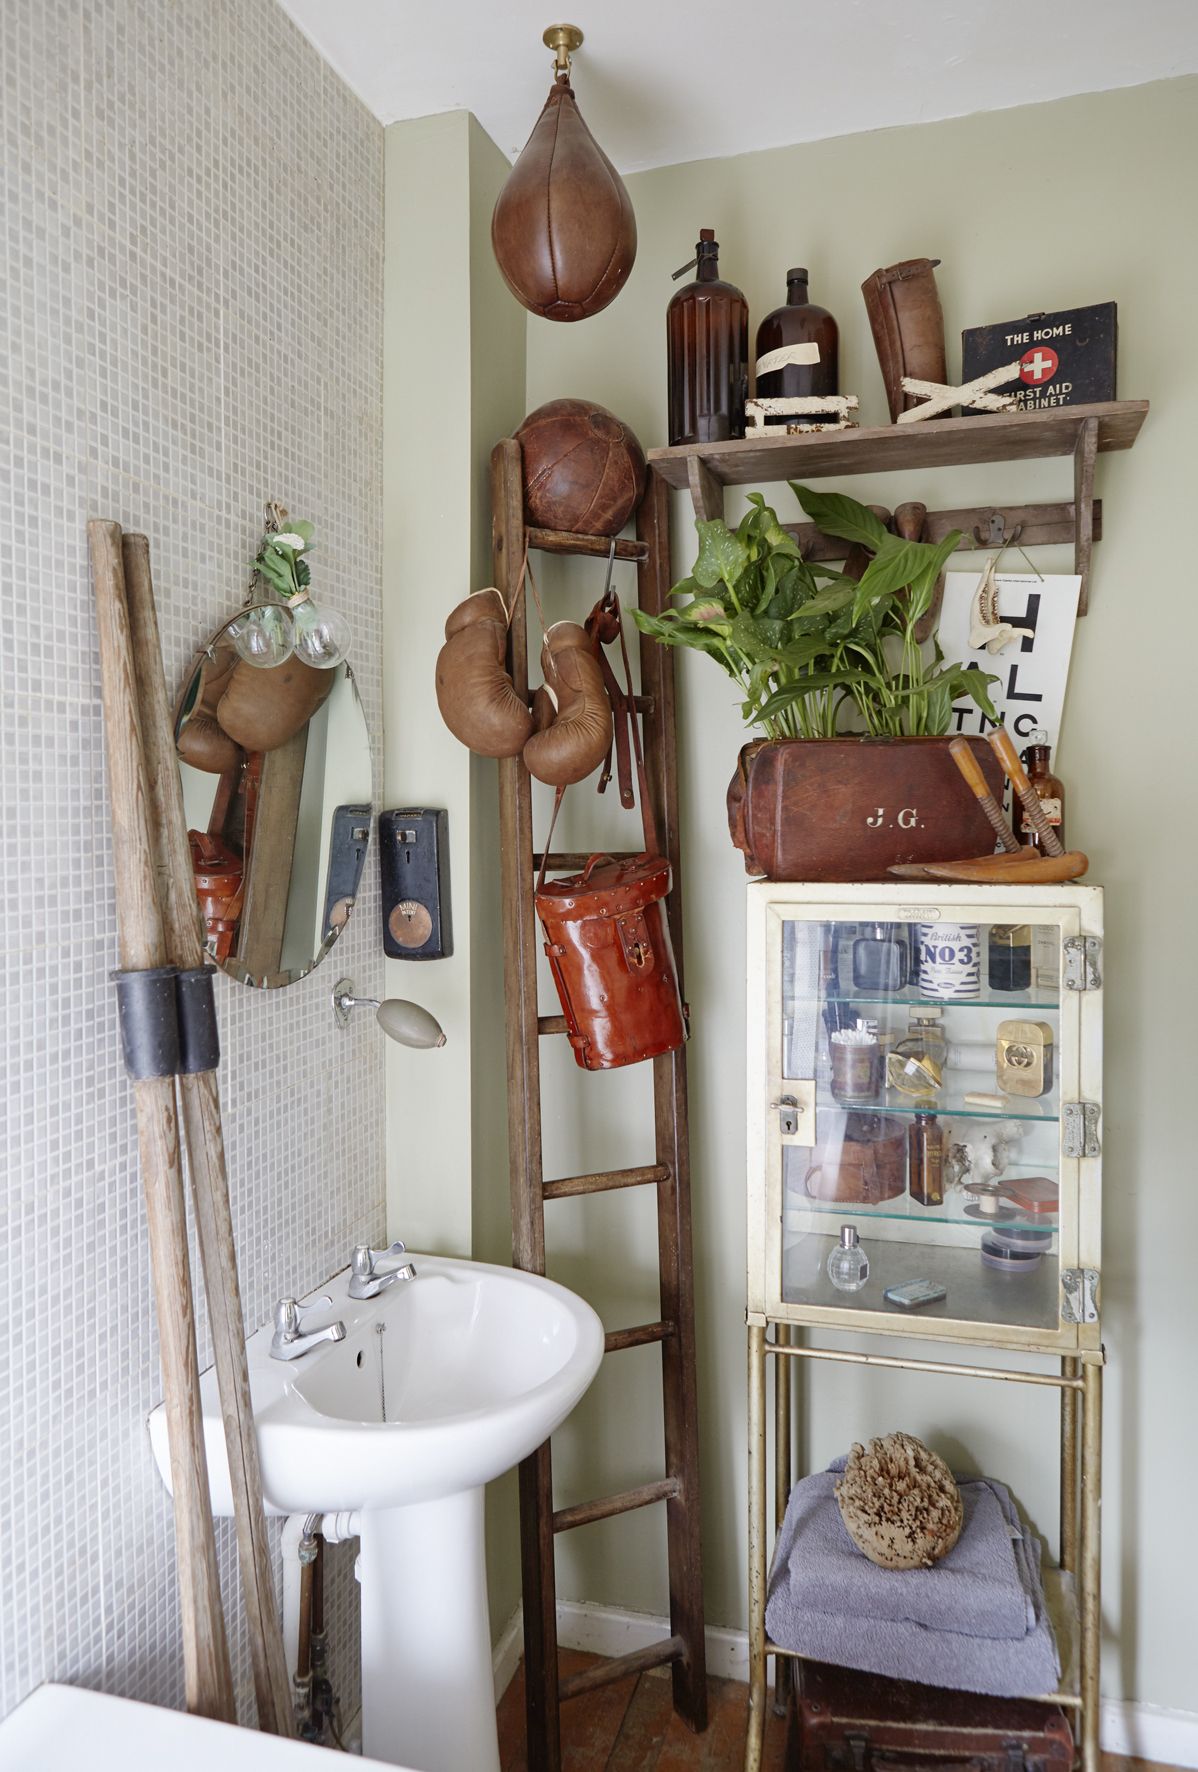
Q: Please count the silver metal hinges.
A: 3